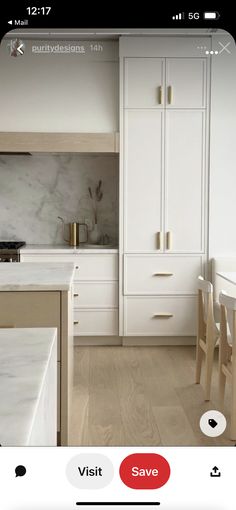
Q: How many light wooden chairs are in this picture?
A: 2